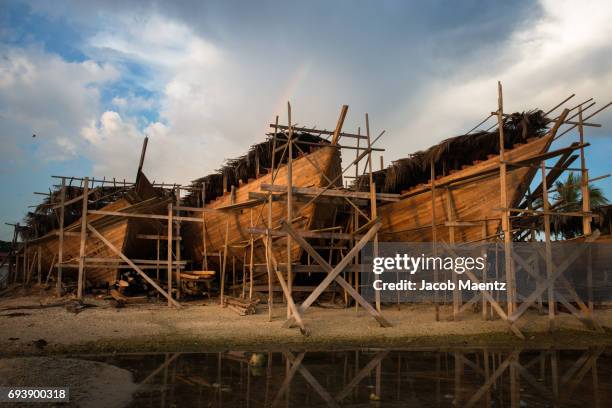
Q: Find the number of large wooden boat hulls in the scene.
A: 3